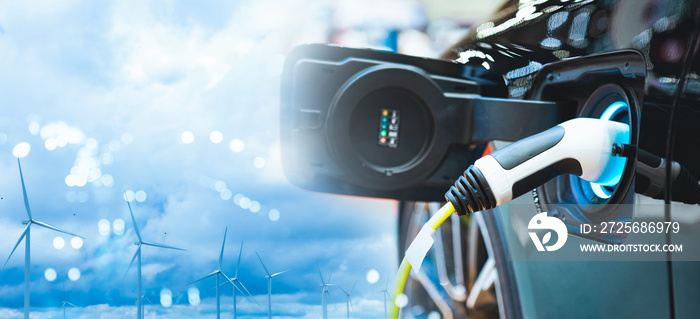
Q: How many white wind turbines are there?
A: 11